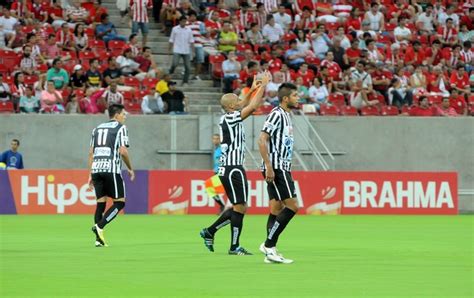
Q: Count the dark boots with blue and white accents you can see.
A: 2